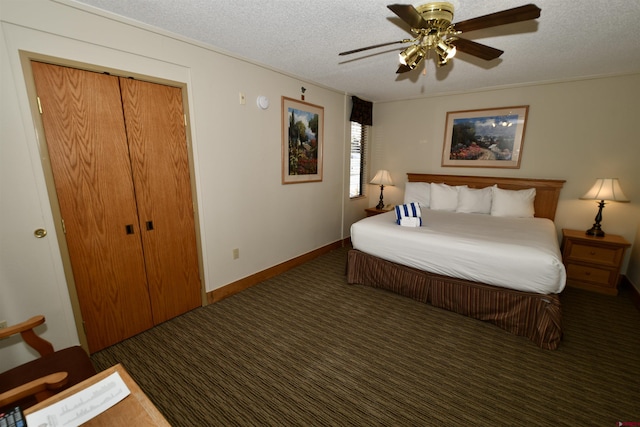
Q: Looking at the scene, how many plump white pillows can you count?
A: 4